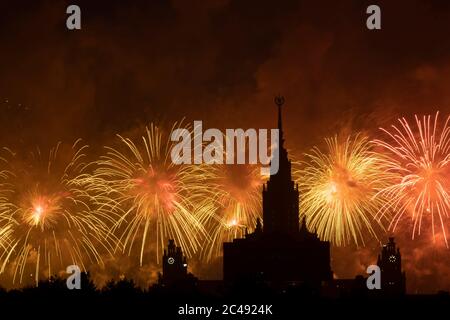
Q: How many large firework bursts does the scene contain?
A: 5